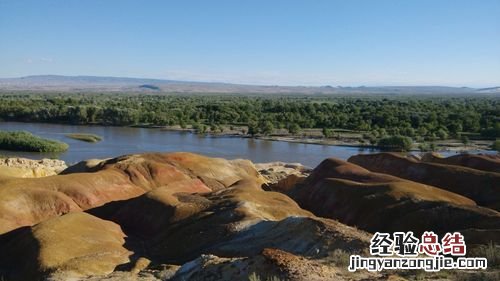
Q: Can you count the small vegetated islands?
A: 2